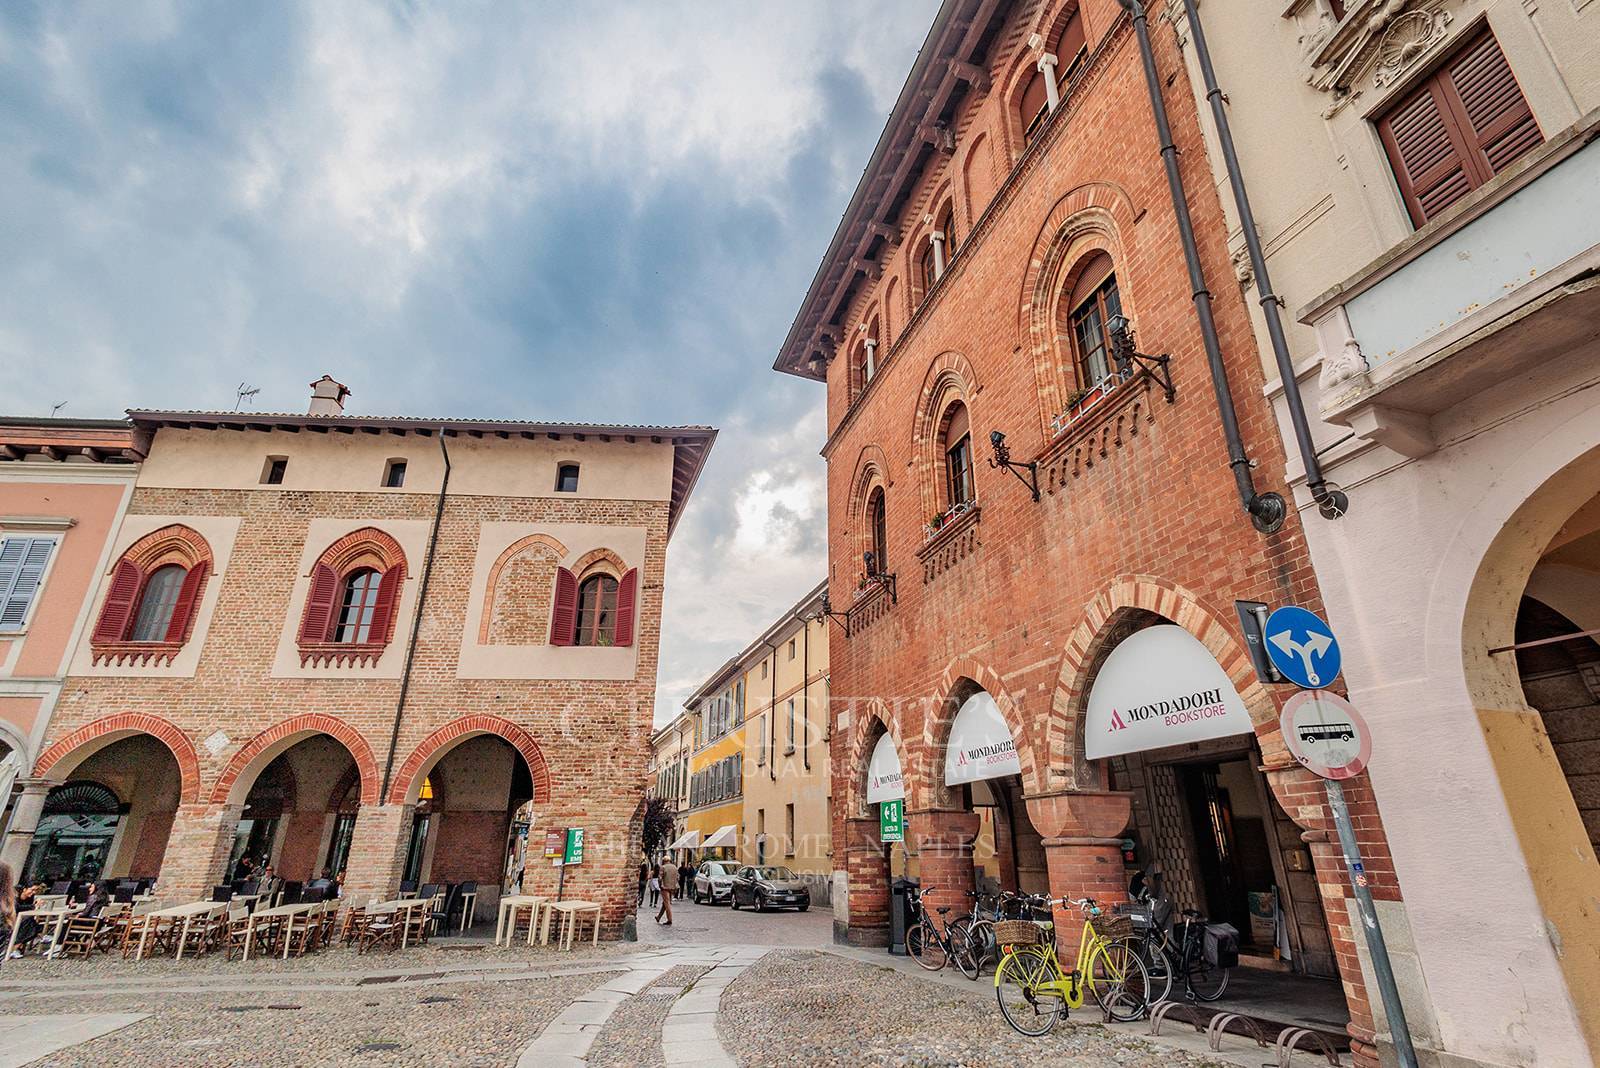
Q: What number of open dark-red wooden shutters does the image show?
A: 6